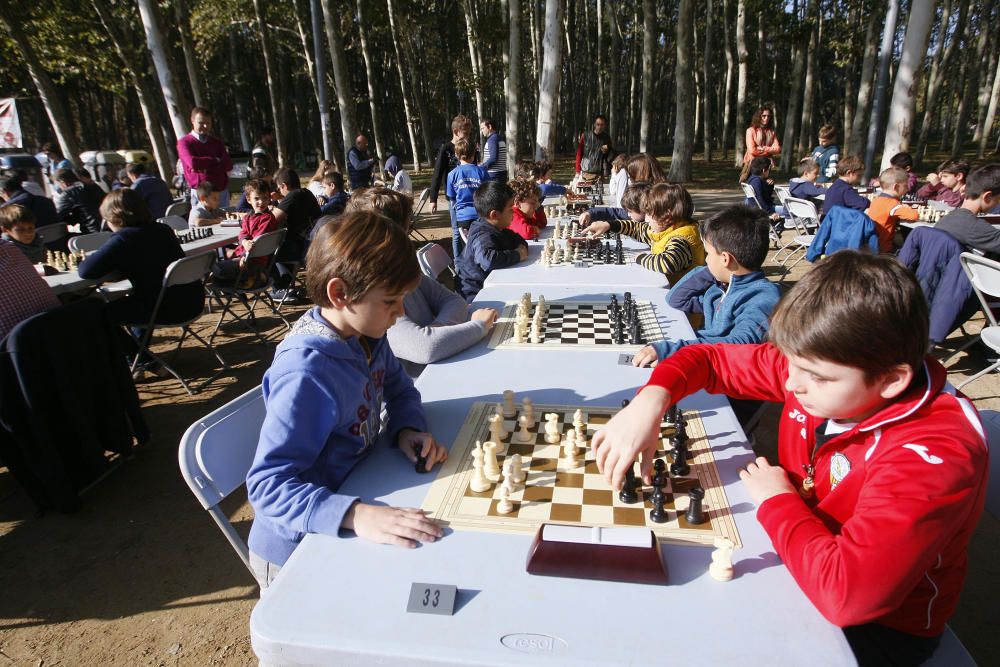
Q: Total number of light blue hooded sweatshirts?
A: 1